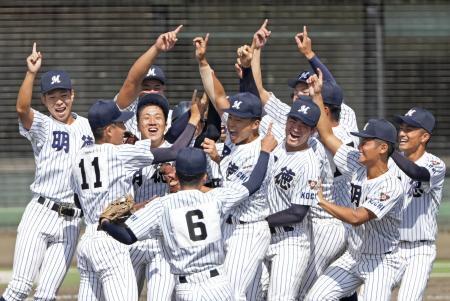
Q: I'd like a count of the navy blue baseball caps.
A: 11